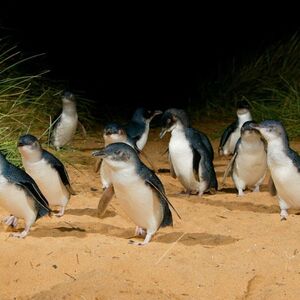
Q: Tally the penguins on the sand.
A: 10